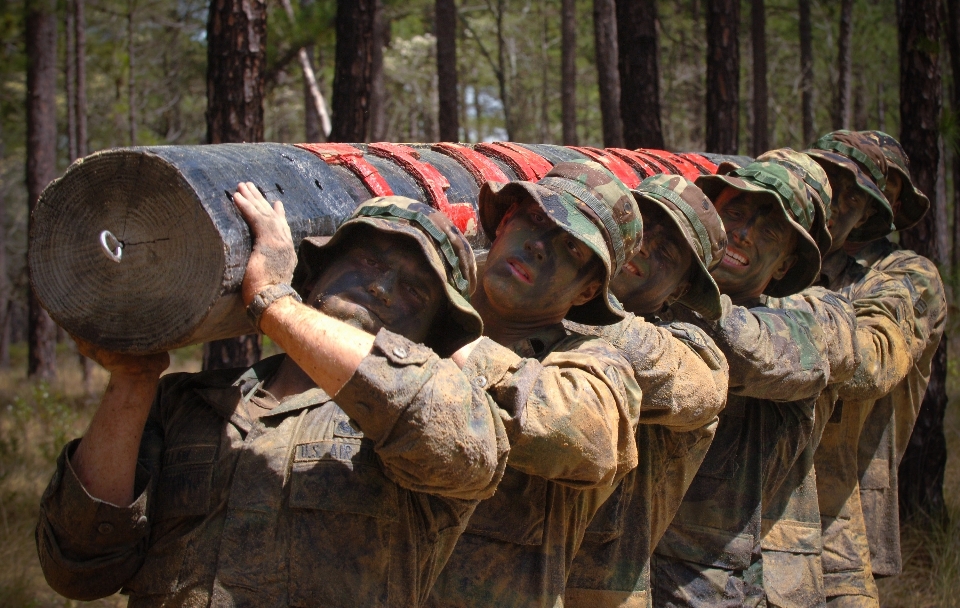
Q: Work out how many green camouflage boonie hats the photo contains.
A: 7